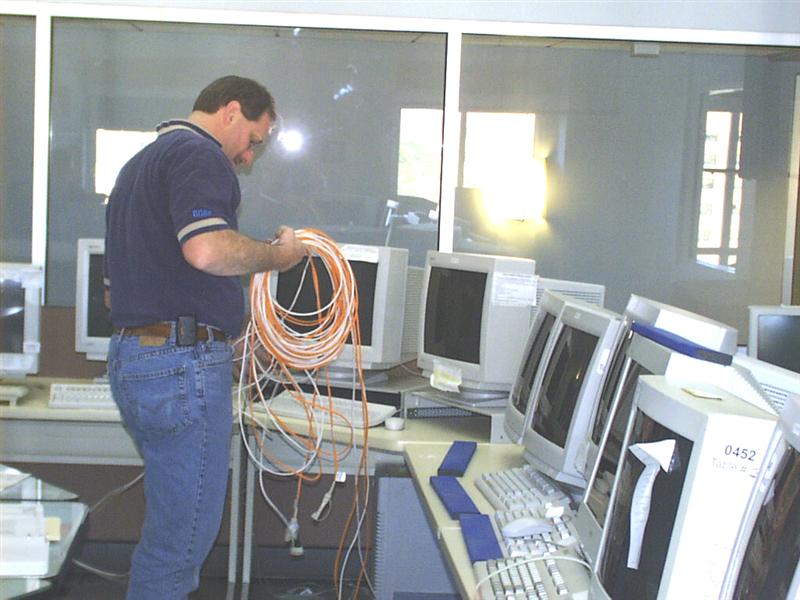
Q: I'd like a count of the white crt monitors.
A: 11